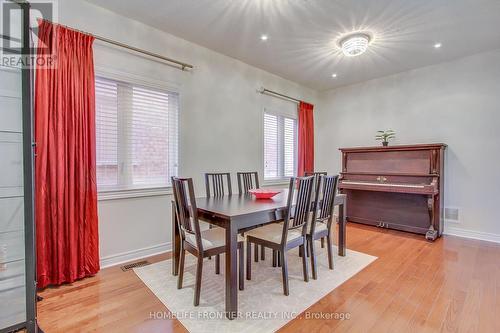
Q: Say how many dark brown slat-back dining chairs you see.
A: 6